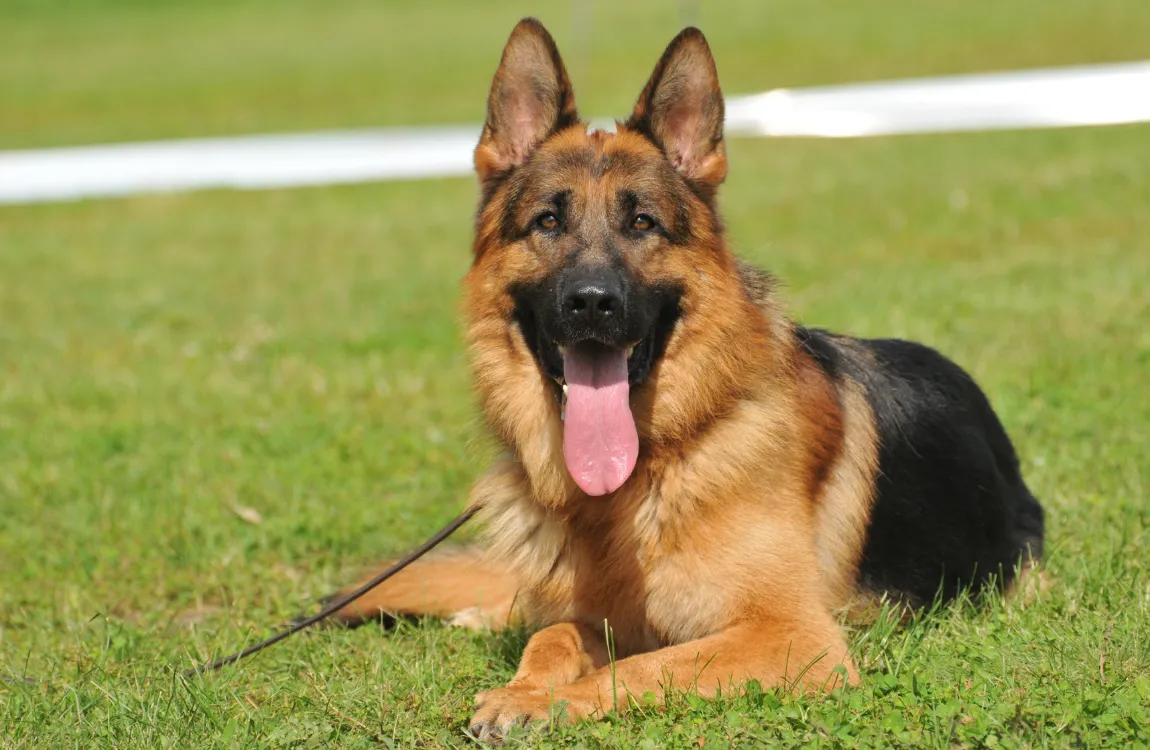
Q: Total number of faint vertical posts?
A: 2